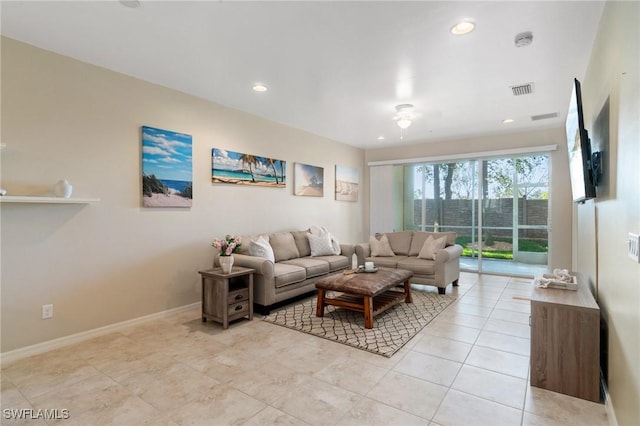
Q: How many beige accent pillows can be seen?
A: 2